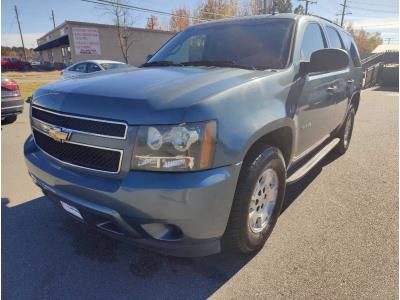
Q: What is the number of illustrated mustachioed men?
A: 0